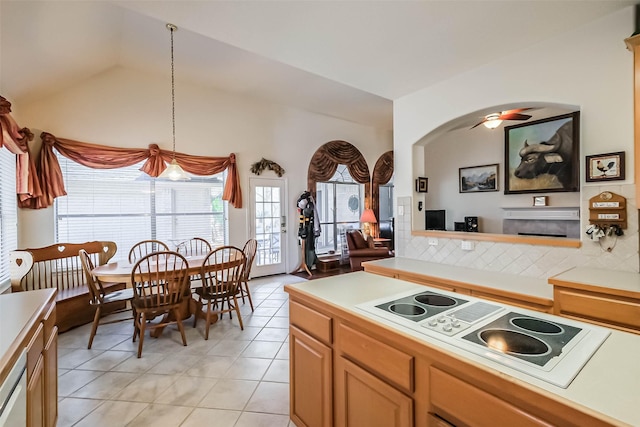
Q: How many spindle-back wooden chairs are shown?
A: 6